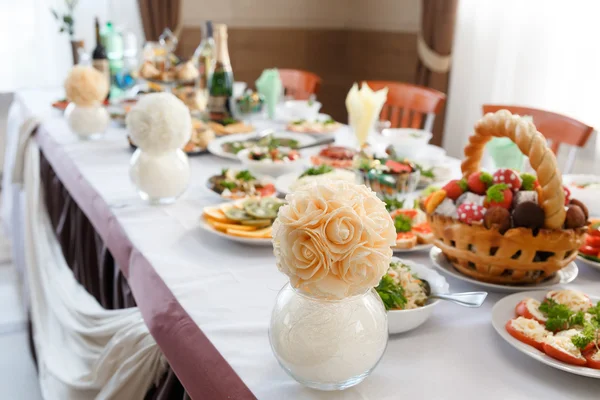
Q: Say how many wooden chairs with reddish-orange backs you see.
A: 3